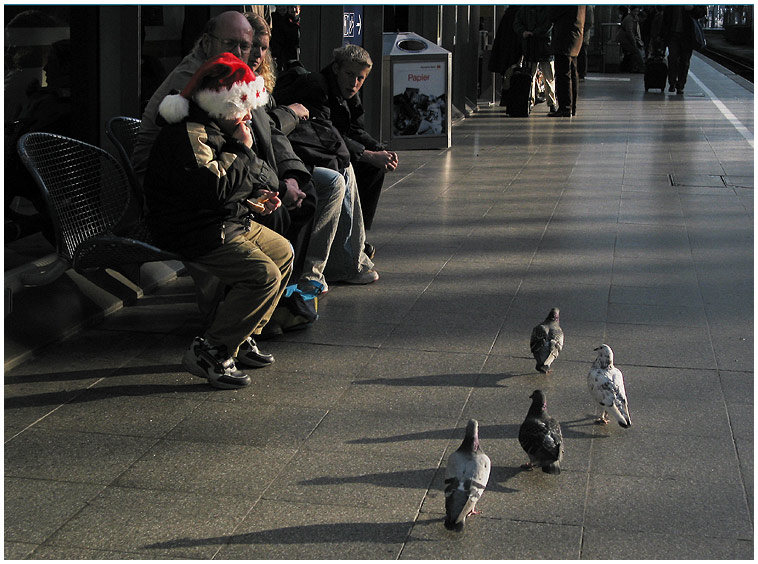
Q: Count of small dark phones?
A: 0